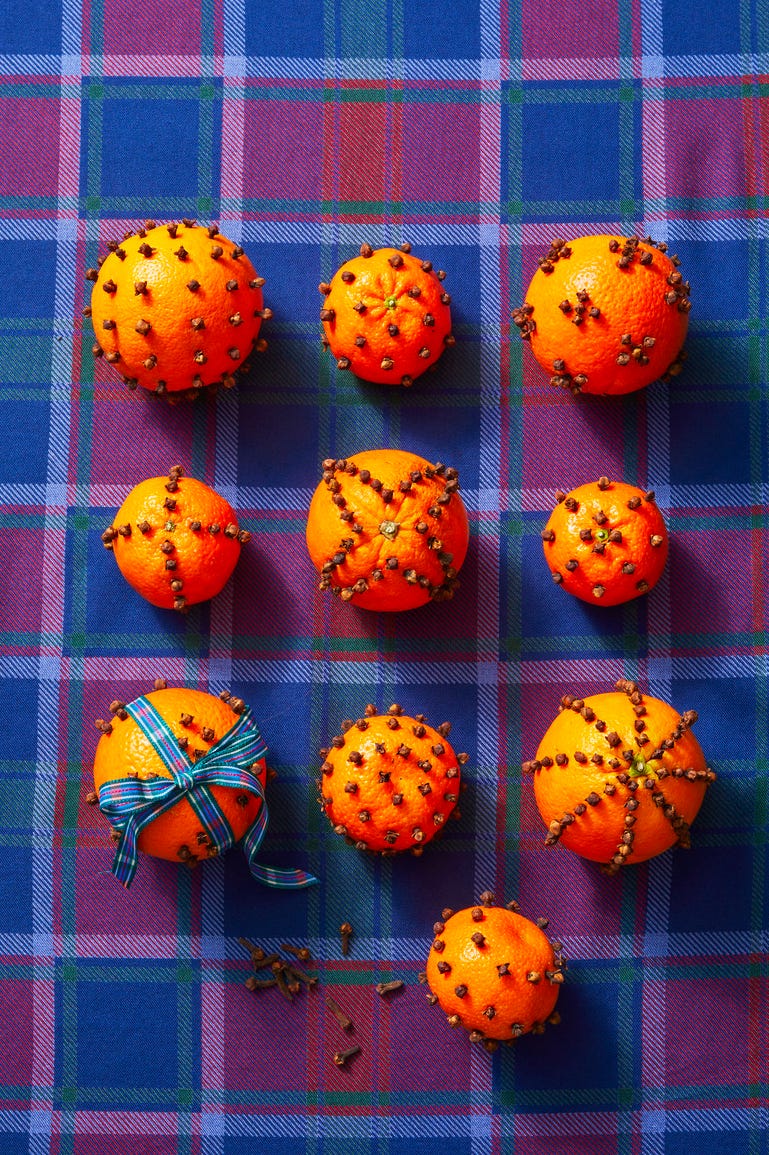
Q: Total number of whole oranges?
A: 10